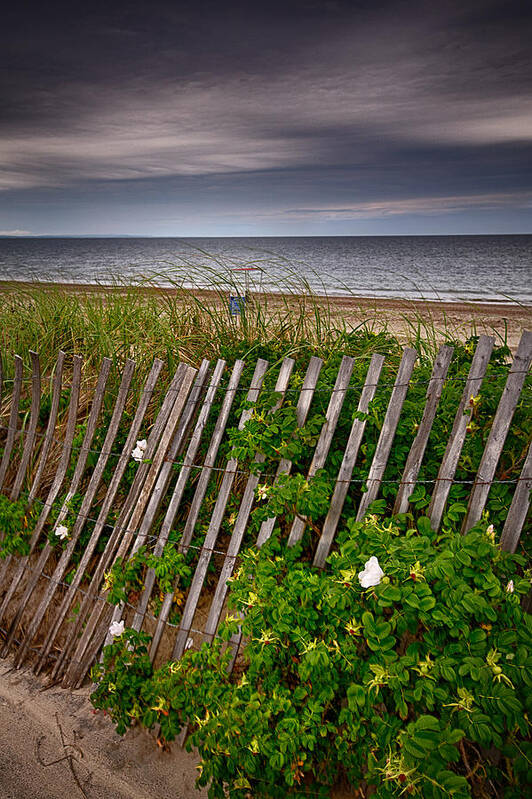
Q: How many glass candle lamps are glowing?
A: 0